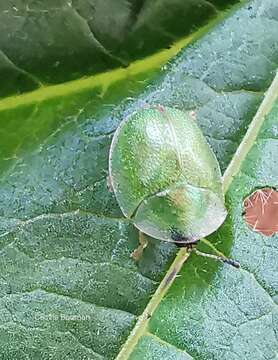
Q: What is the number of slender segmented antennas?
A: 1